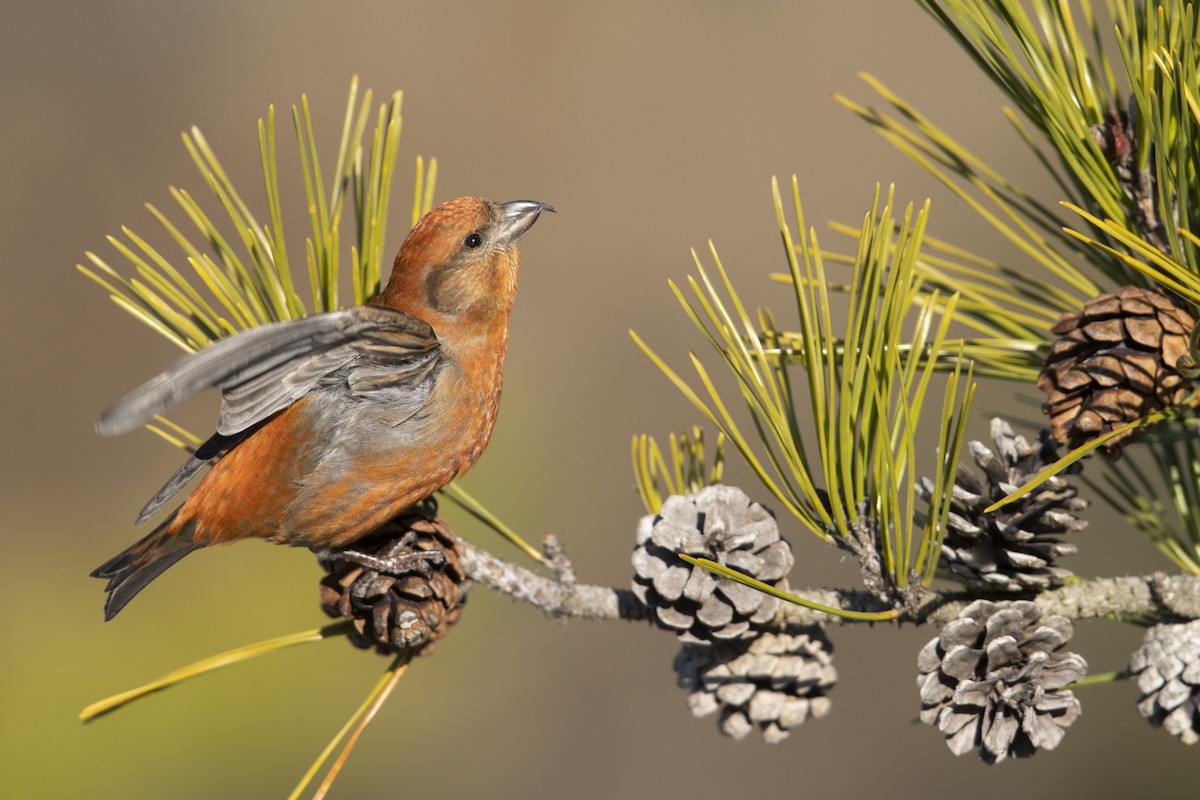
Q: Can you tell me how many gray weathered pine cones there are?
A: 5